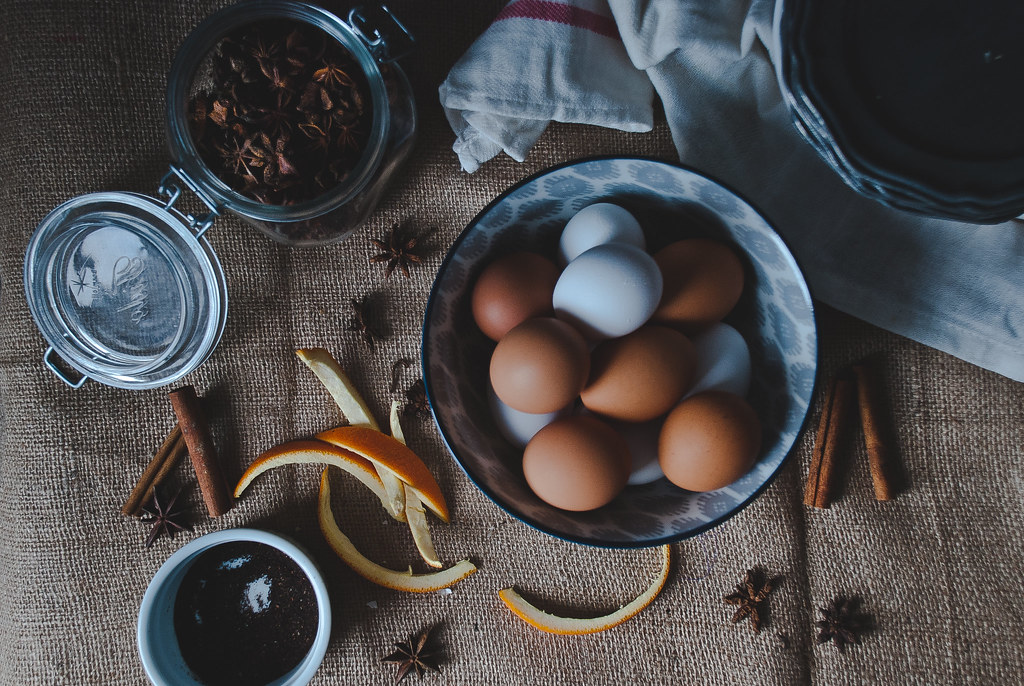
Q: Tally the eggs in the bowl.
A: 11